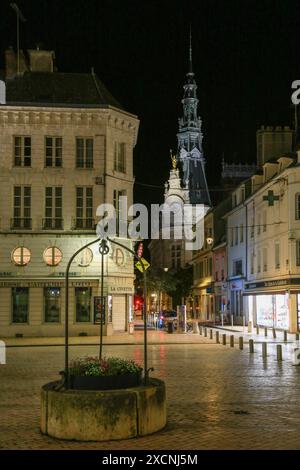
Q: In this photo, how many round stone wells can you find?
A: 1